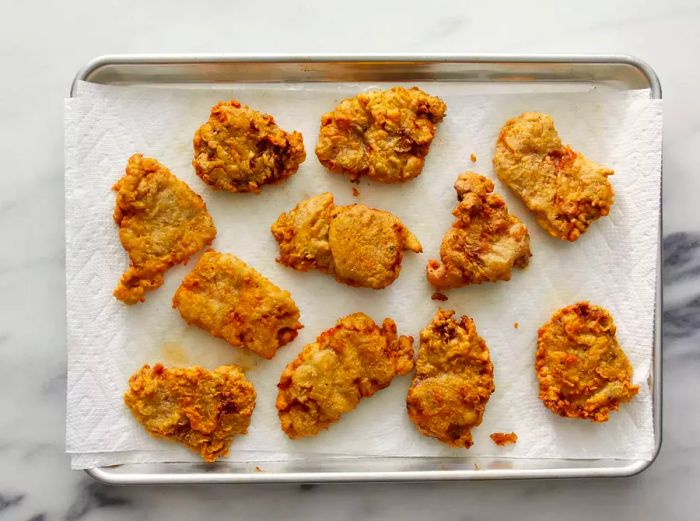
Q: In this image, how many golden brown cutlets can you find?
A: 11